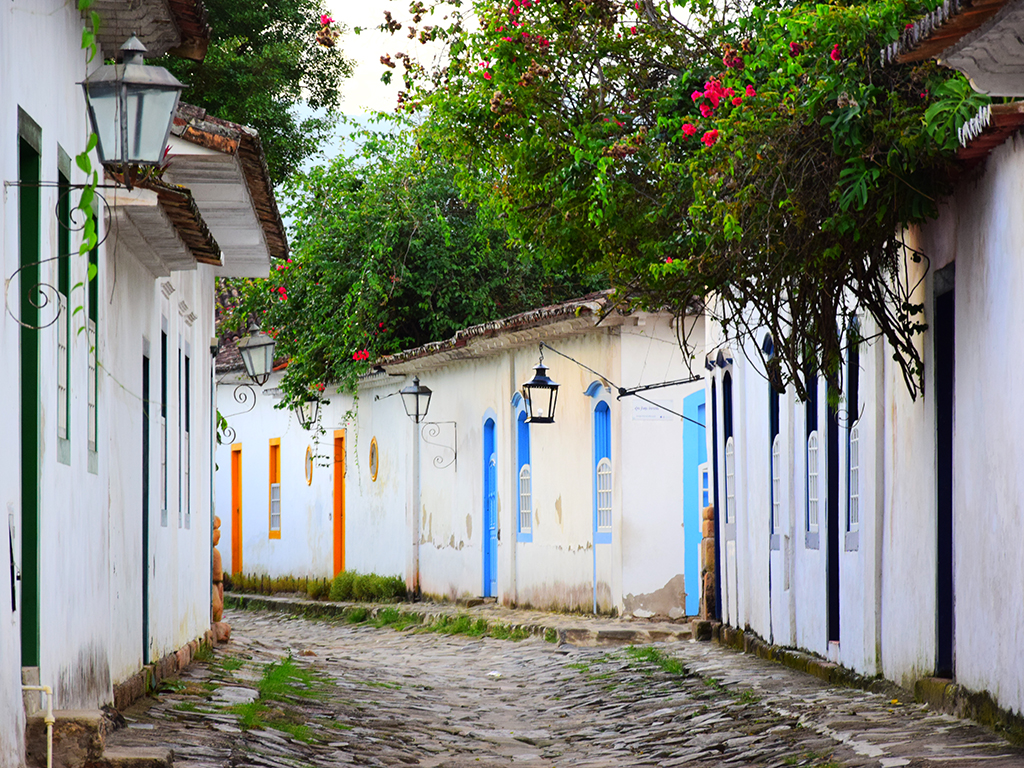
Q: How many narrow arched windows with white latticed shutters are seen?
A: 6